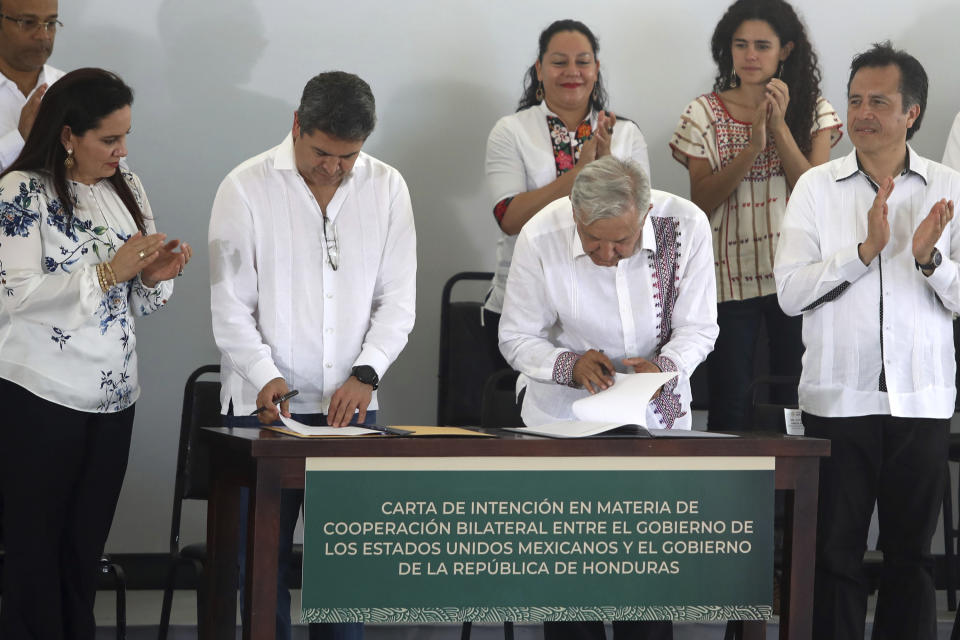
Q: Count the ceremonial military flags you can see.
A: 0